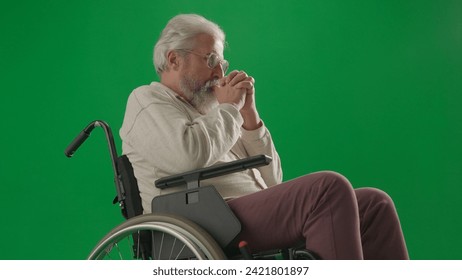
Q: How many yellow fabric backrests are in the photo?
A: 0